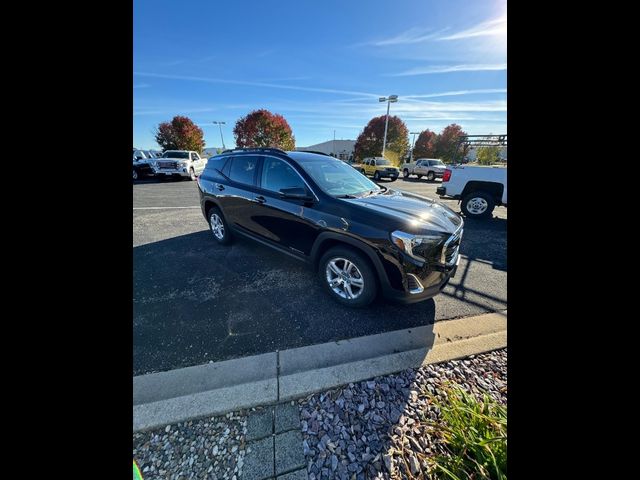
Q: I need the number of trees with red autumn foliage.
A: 5